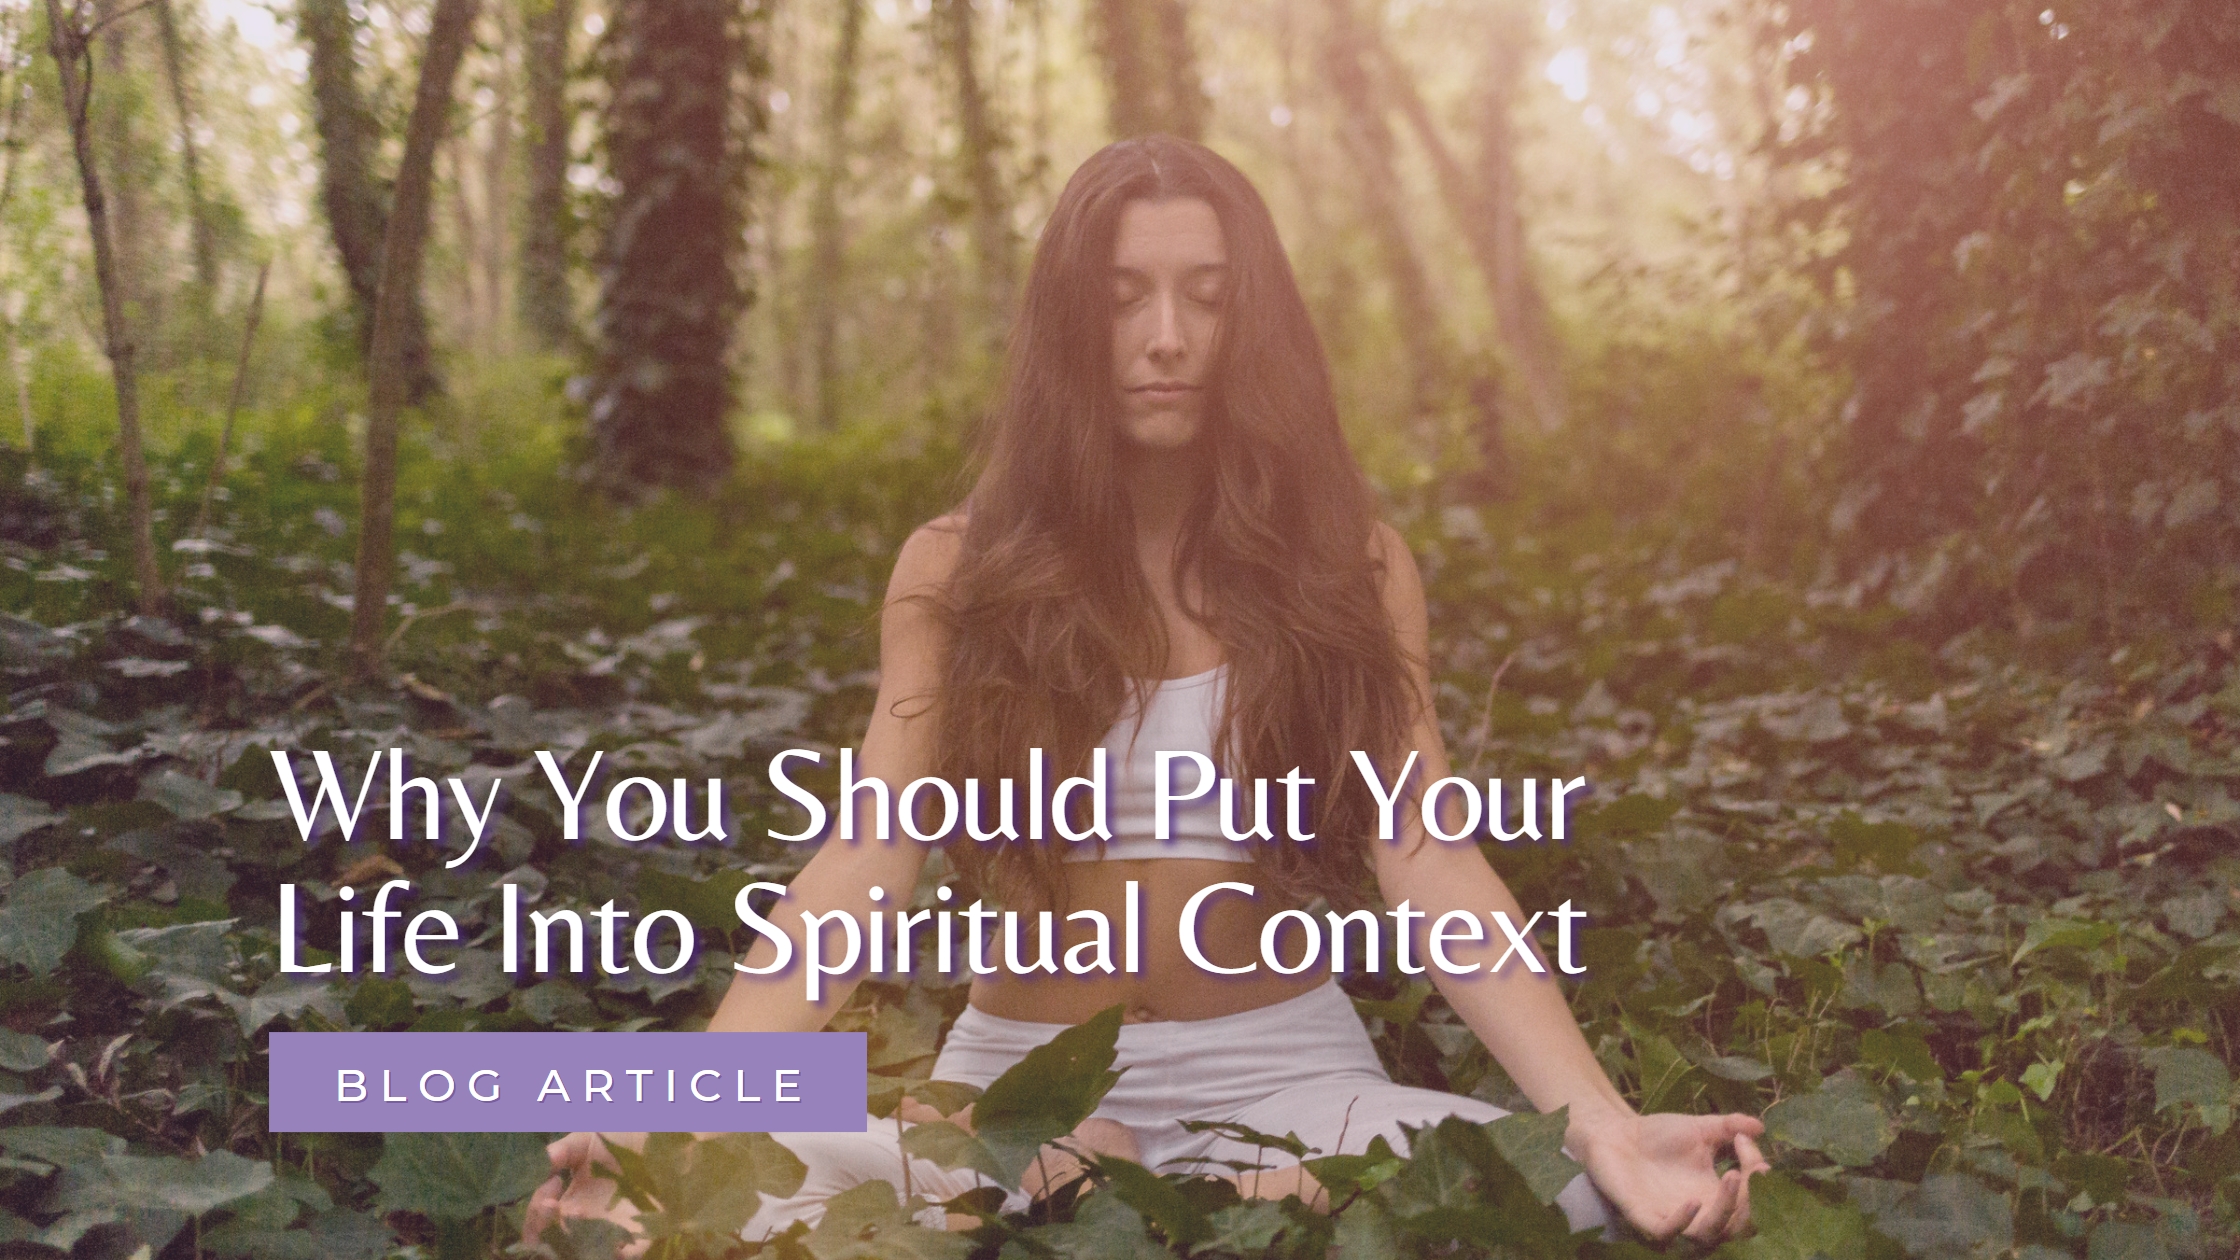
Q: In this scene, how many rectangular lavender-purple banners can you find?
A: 1